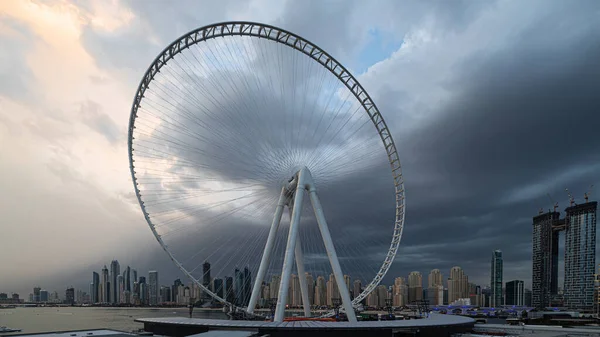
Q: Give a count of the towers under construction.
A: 2